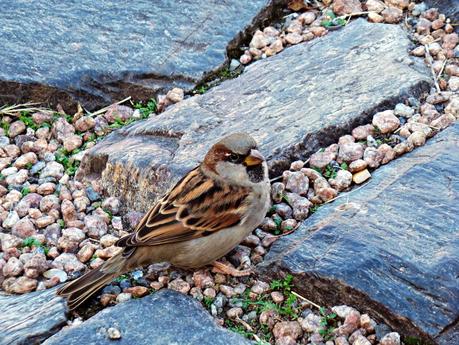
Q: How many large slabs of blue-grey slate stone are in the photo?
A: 5